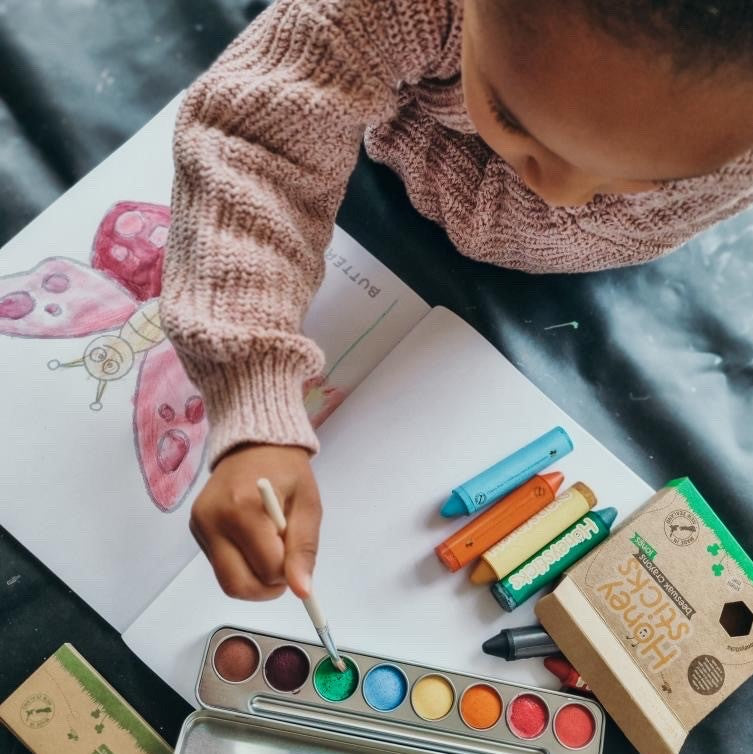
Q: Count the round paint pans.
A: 8